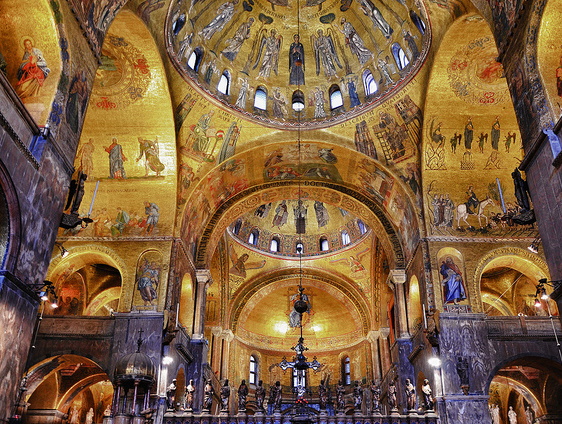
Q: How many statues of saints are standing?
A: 14